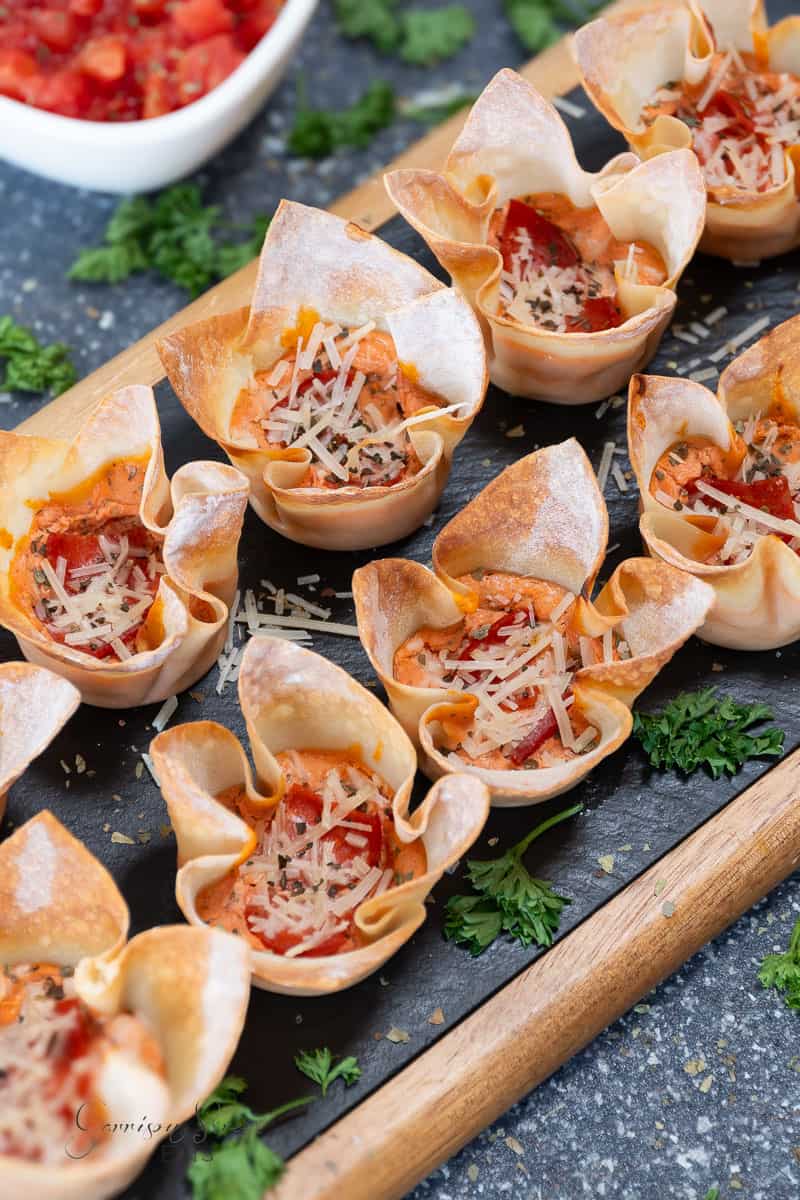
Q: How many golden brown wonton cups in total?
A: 9